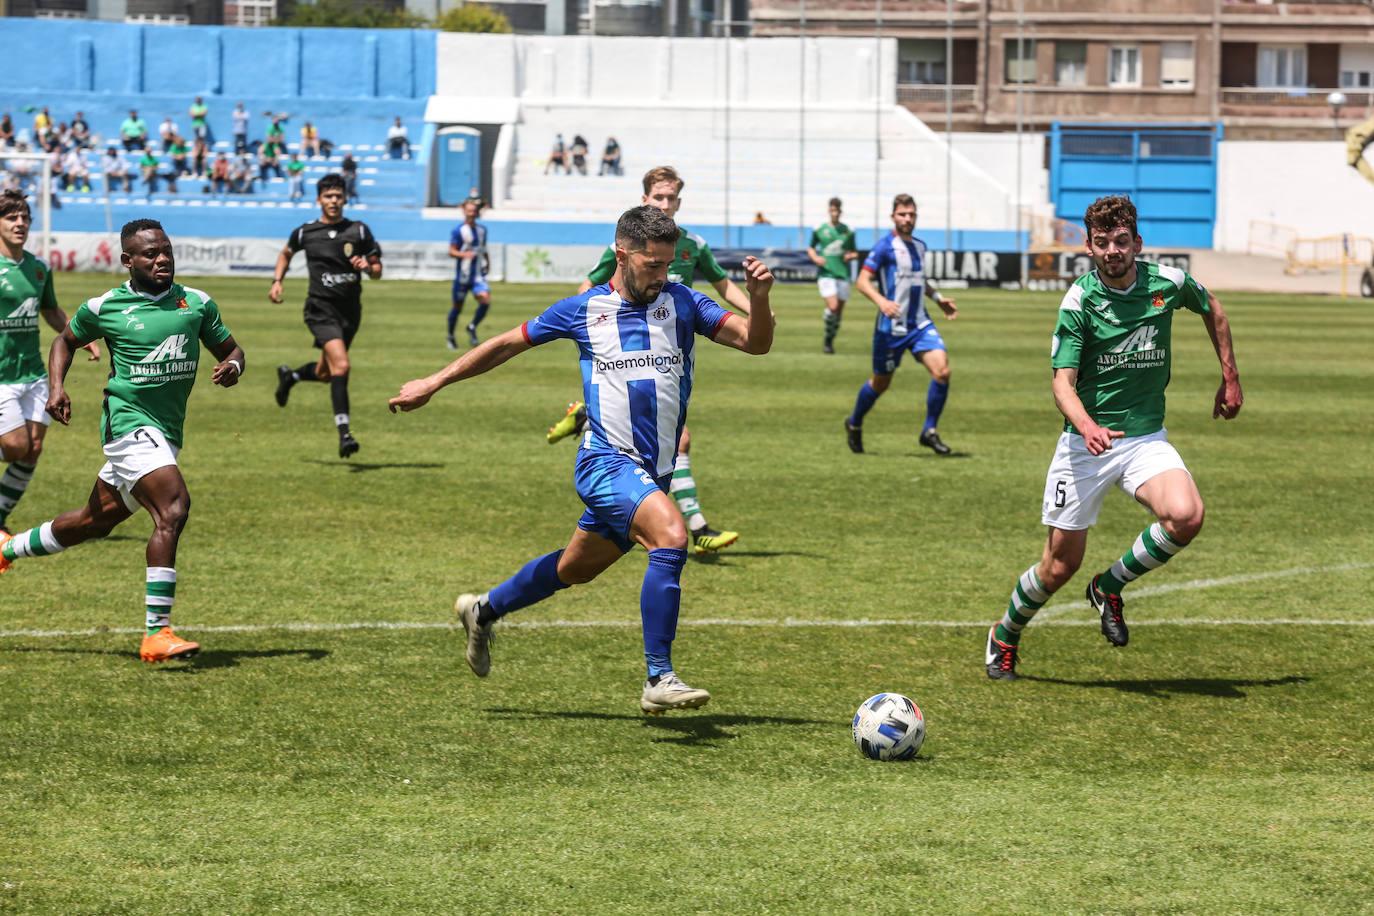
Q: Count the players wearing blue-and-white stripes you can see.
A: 3